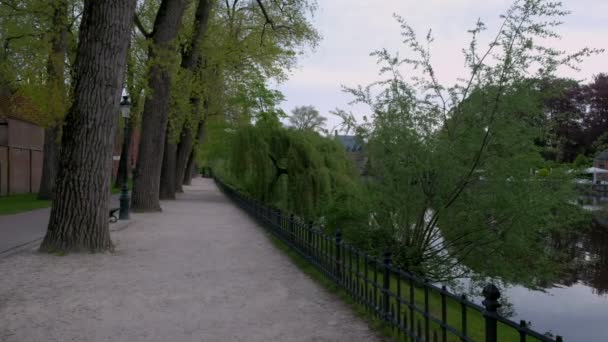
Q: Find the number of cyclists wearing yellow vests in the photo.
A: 0